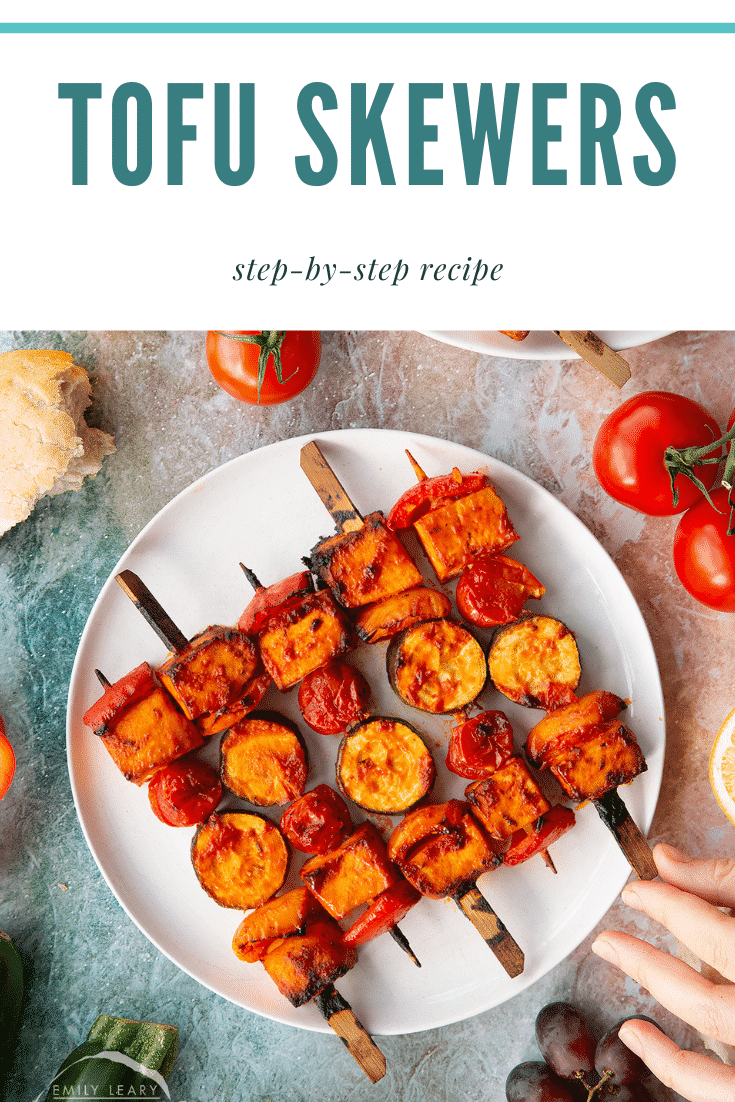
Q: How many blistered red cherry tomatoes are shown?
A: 5